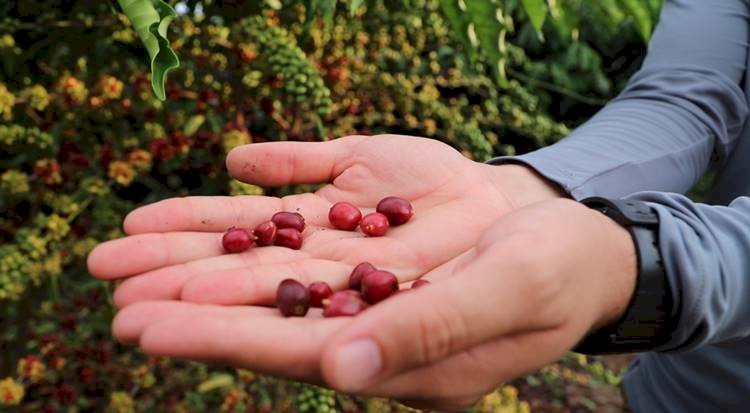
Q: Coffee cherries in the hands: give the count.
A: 13